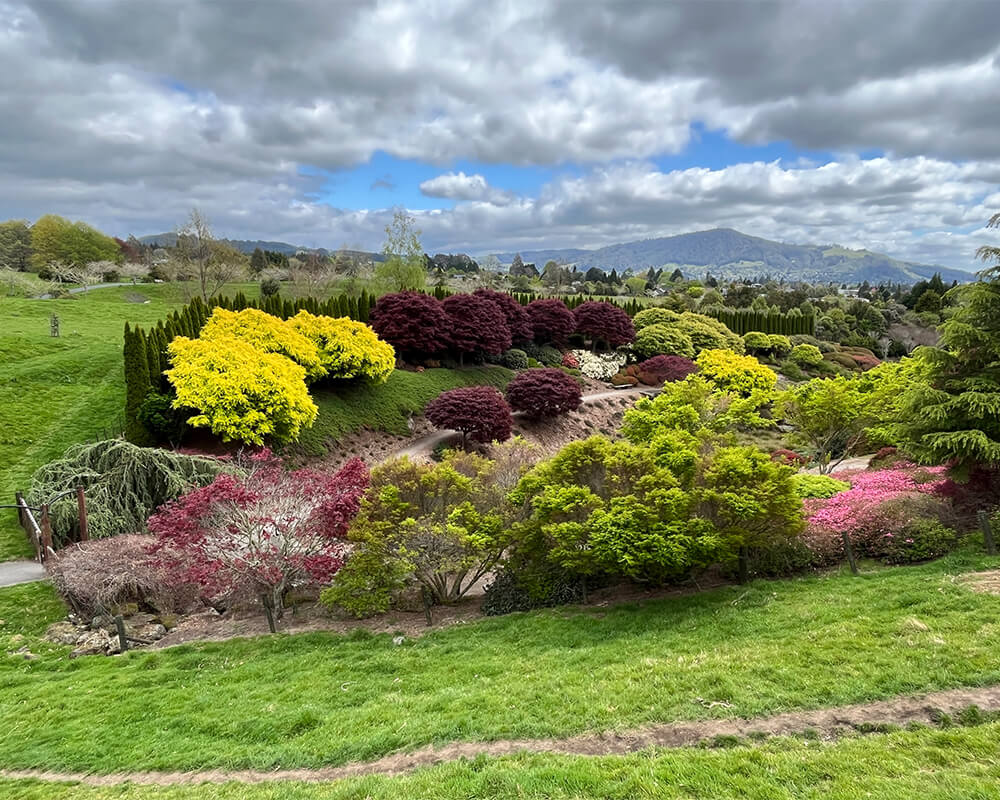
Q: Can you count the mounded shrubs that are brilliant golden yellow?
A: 4